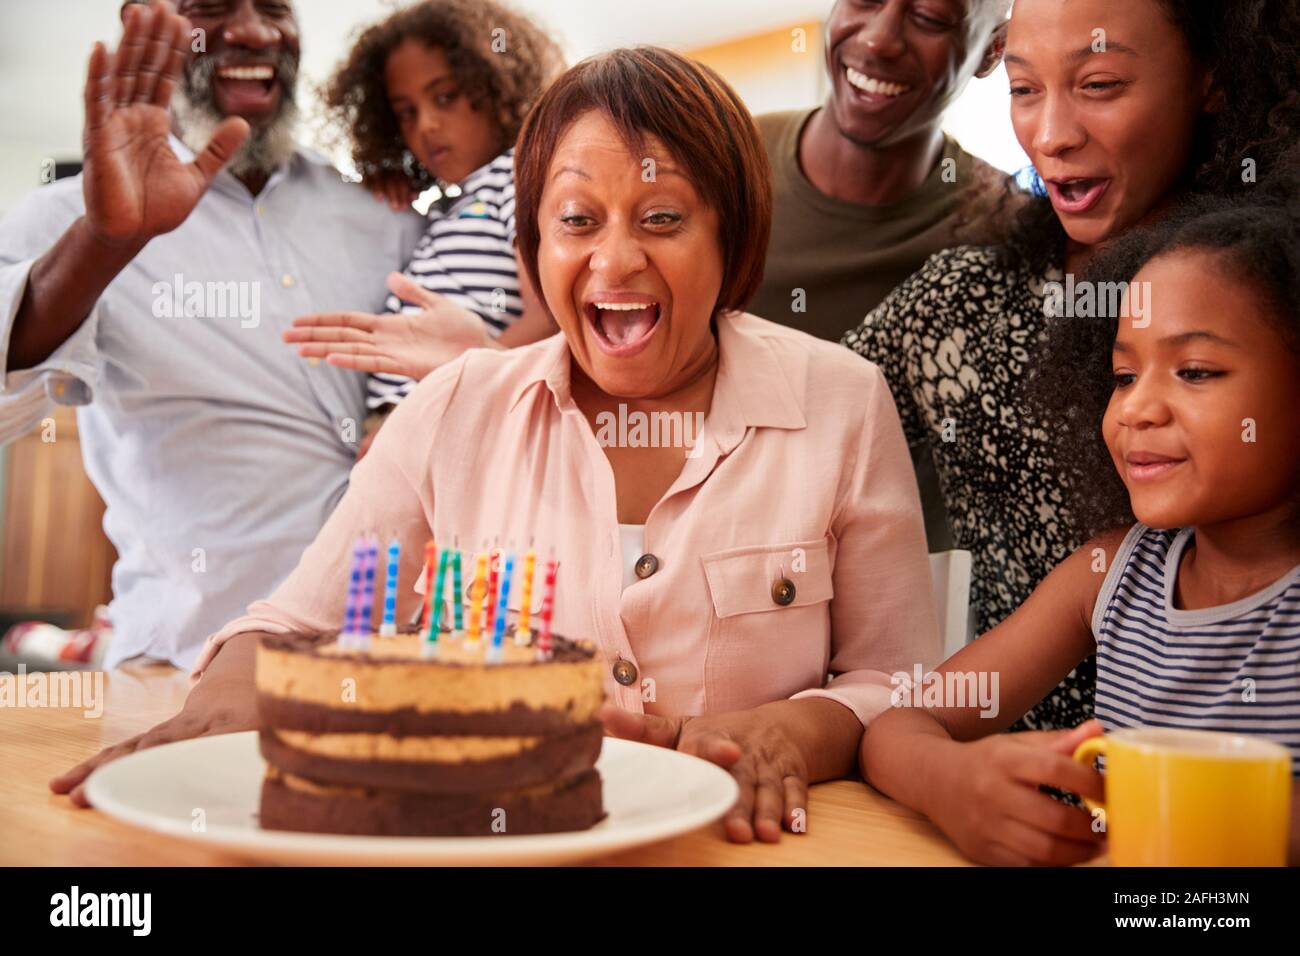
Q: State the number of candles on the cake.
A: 11